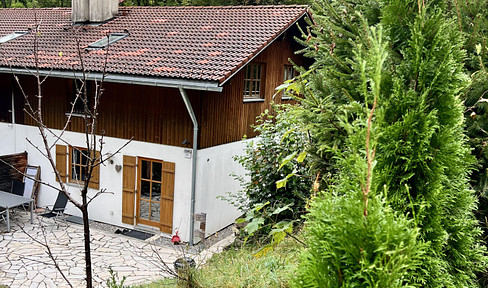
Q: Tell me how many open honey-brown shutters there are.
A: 4